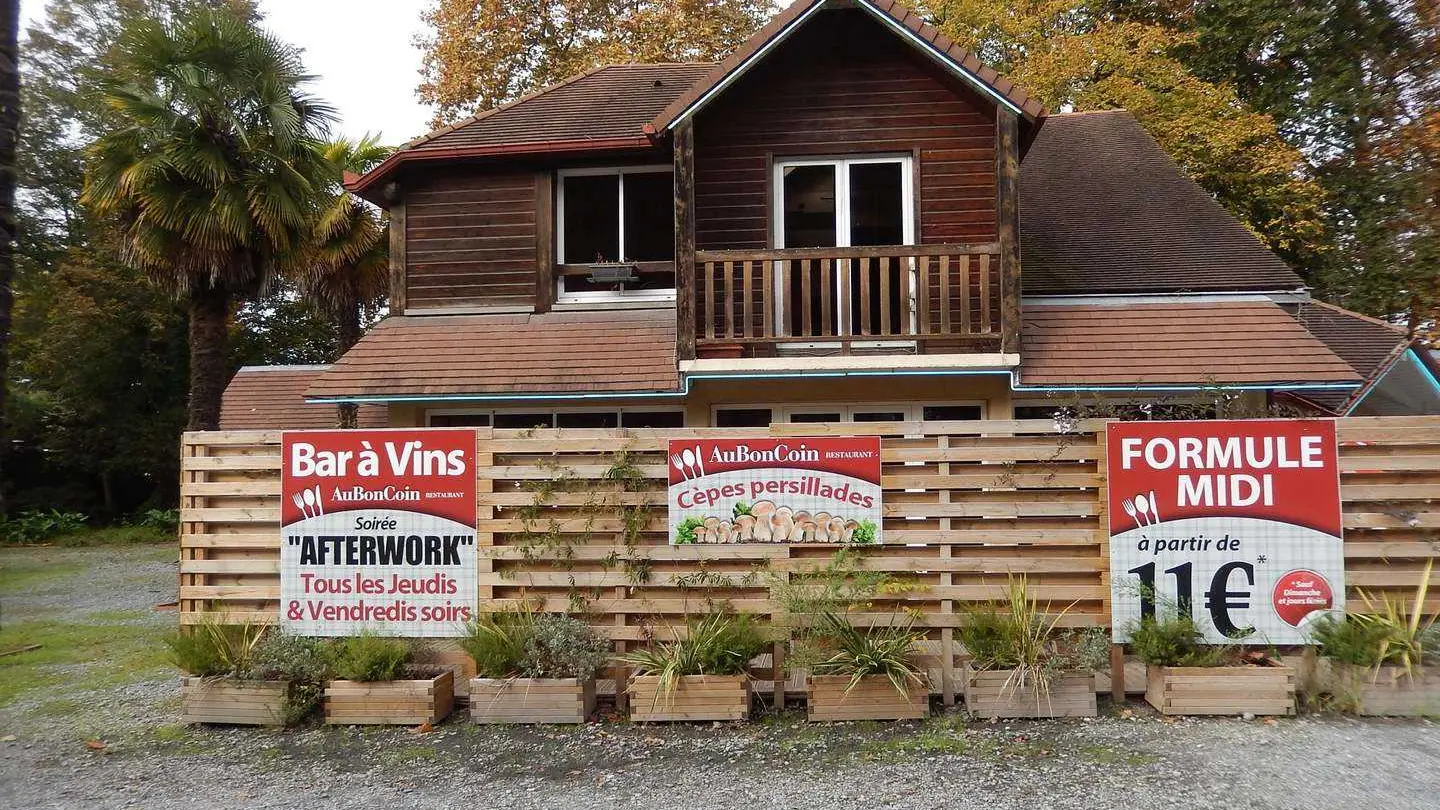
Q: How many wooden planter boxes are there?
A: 8